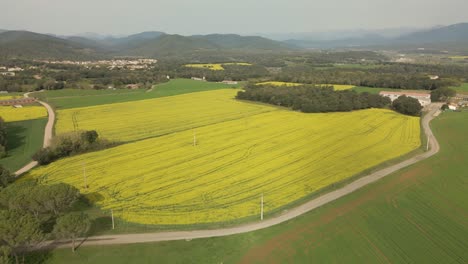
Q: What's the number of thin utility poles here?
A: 5